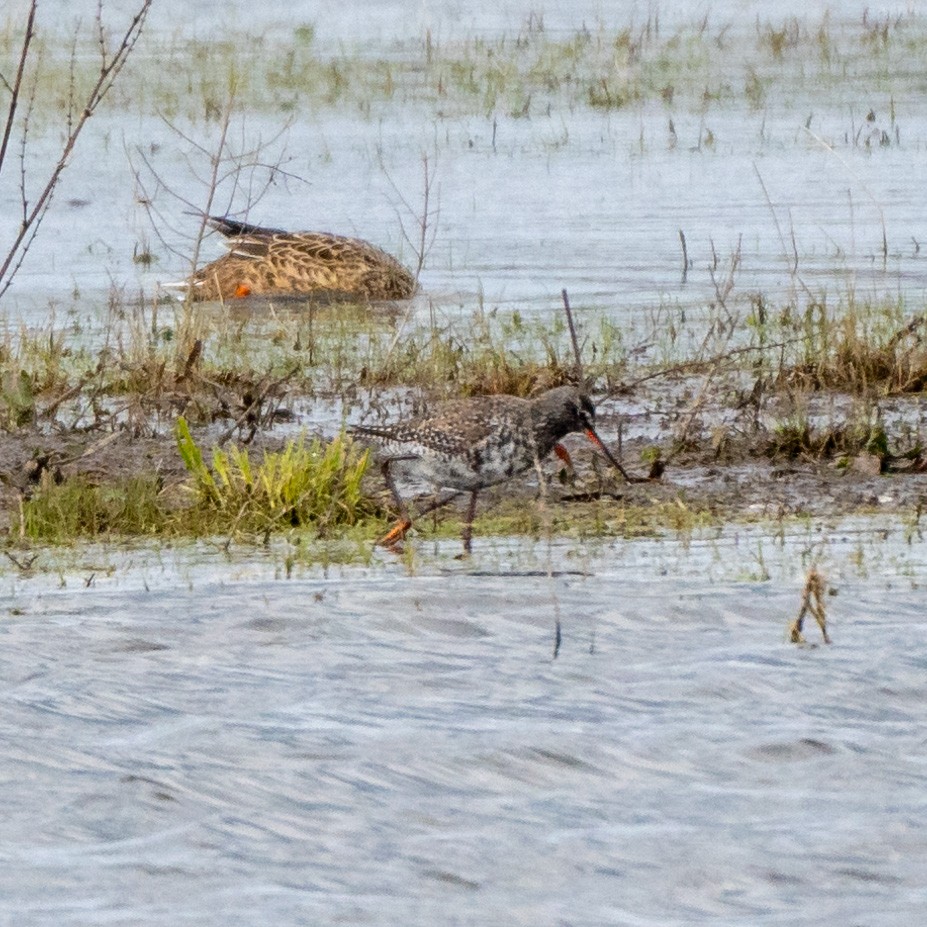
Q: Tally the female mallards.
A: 1